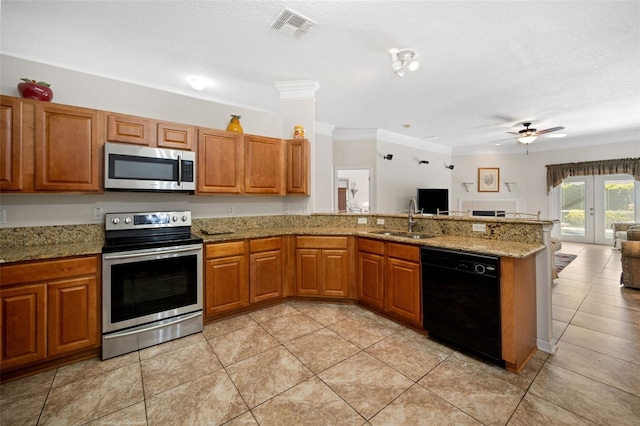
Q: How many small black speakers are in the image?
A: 3